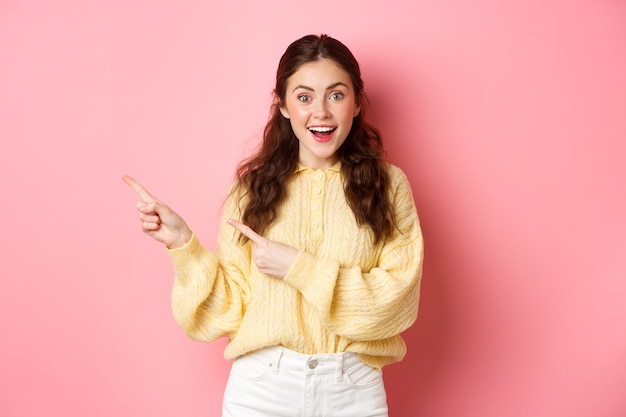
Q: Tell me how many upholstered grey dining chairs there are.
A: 0